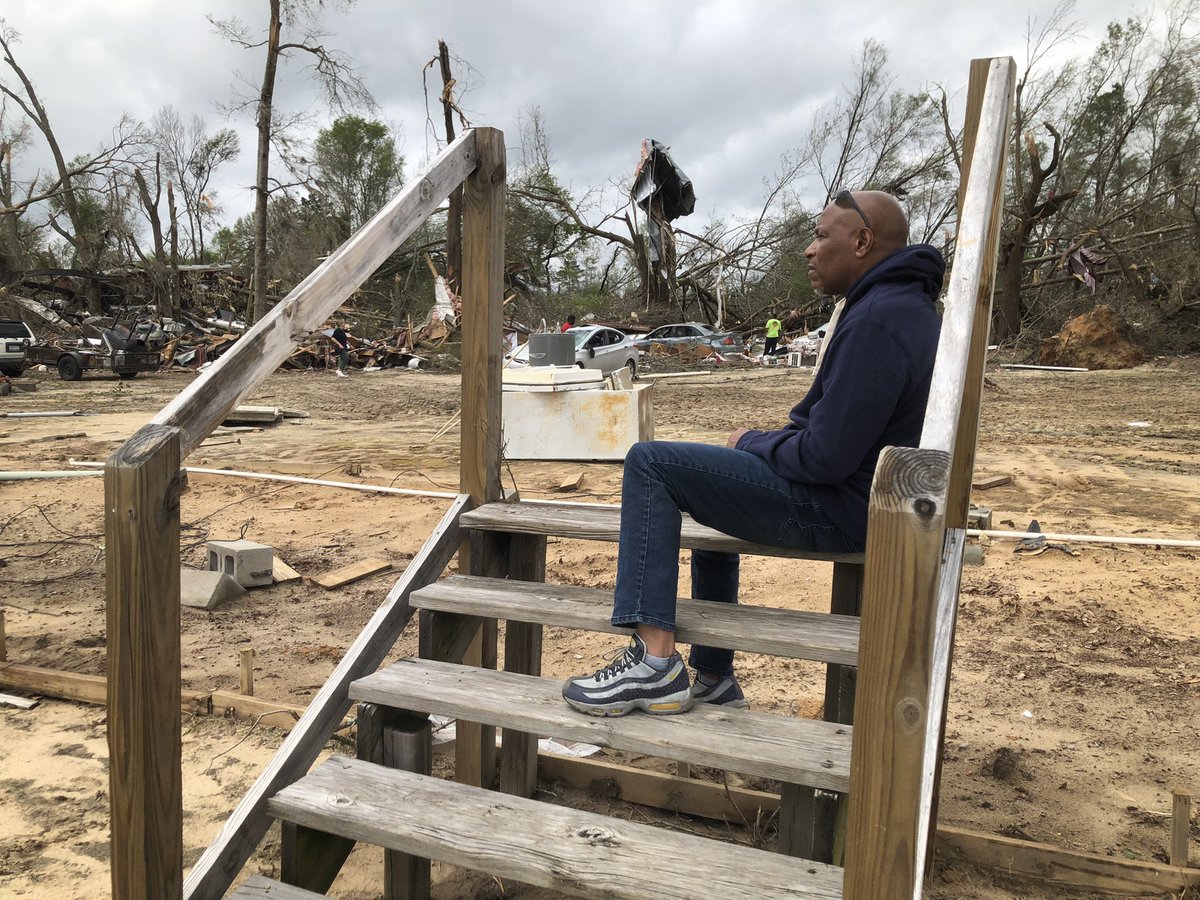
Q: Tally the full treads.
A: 4